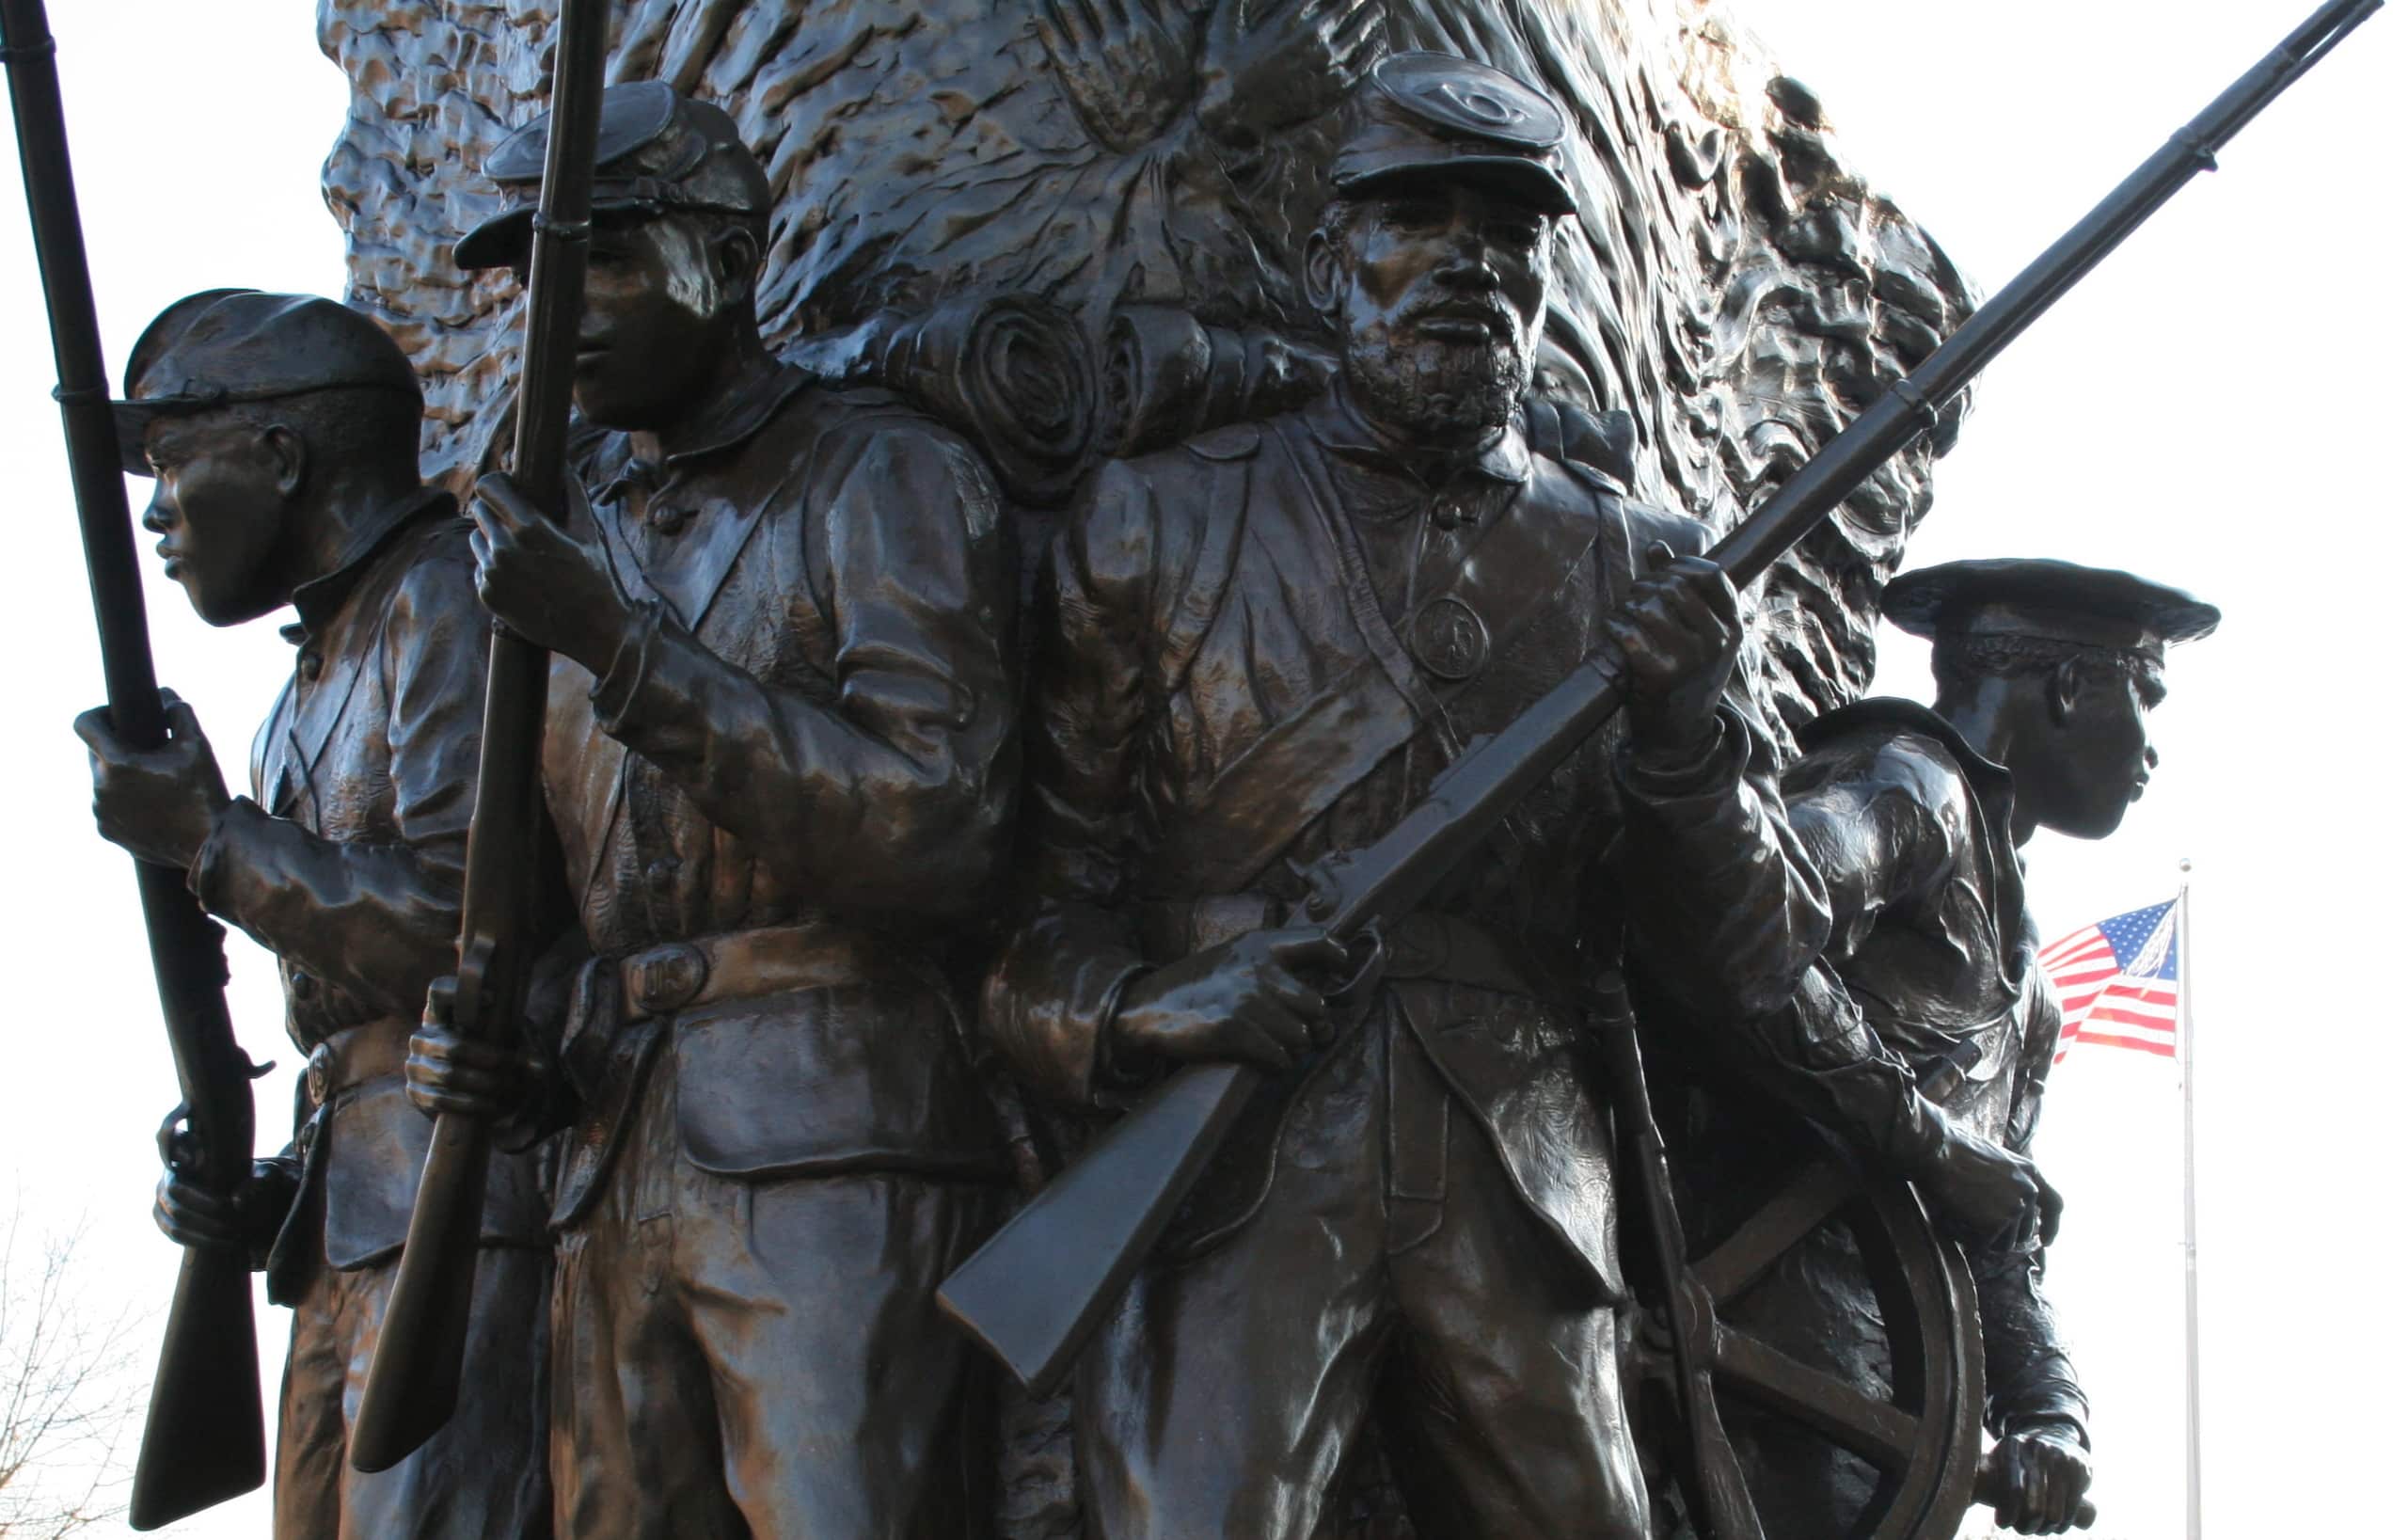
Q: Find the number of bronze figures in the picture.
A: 4